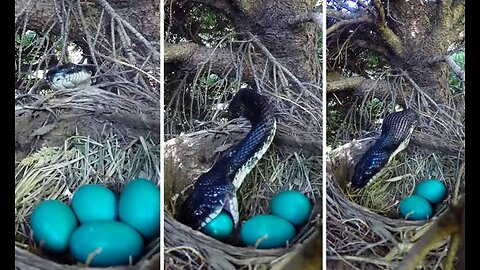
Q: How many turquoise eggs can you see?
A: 9